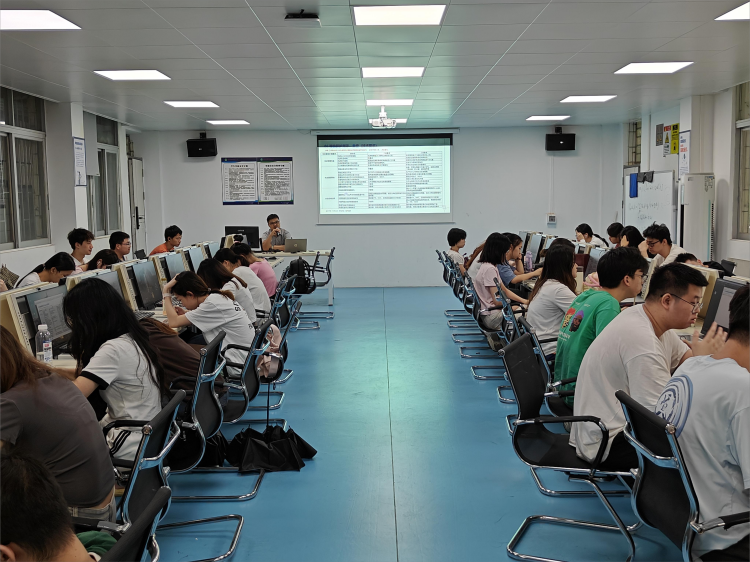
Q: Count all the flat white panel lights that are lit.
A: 12